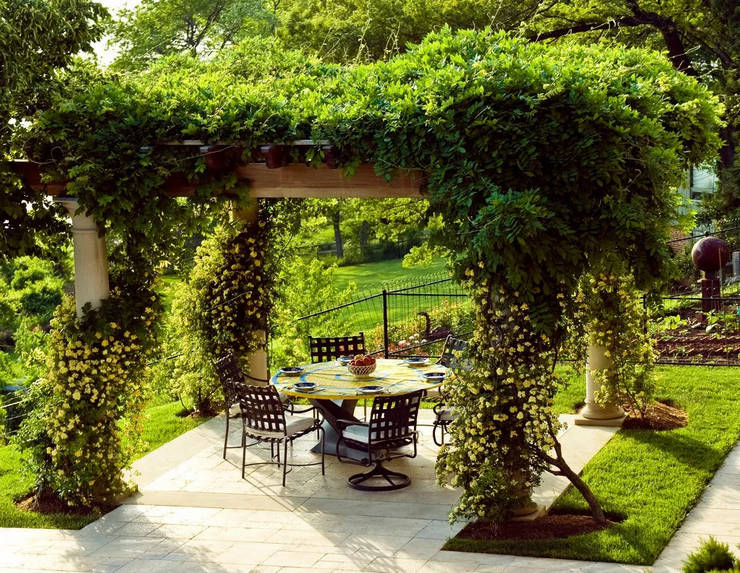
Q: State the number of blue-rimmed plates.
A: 6